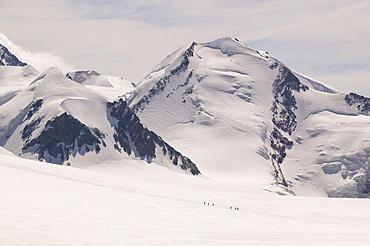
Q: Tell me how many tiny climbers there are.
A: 6